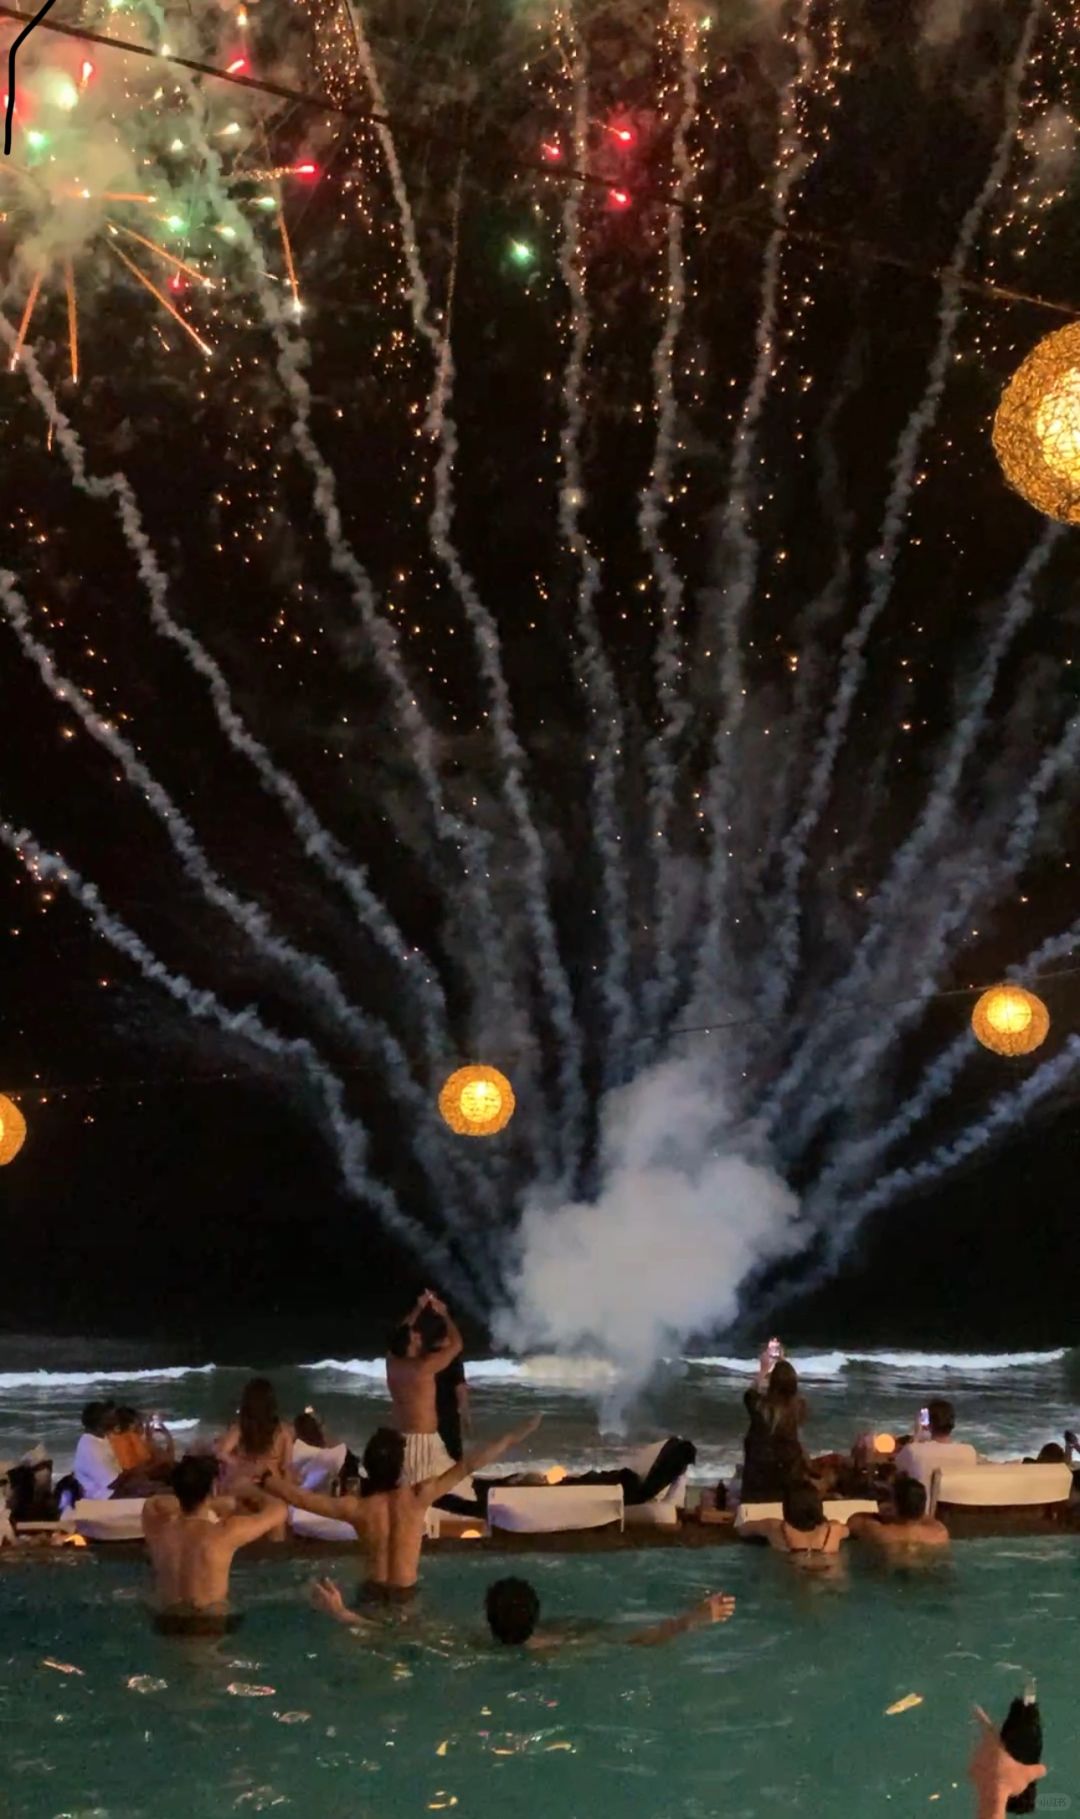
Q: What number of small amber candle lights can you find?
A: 4